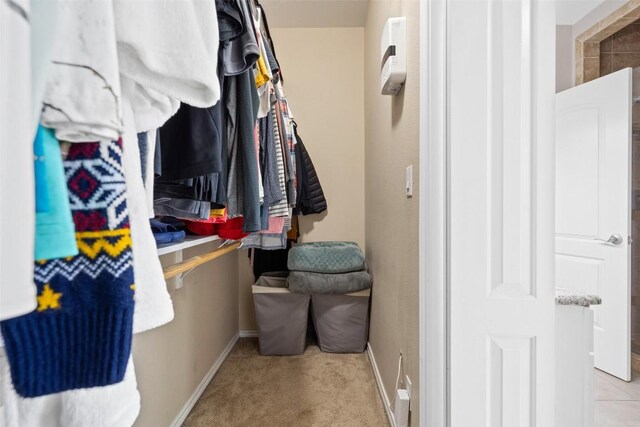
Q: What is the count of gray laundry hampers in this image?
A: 2